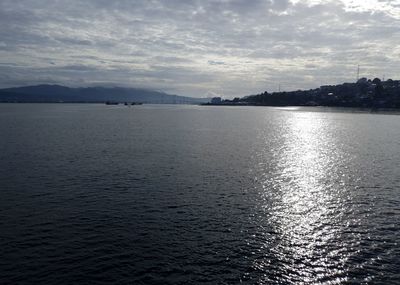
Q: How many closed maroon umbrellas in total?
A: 0